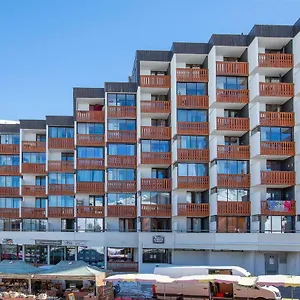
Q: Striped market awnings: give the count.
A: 3